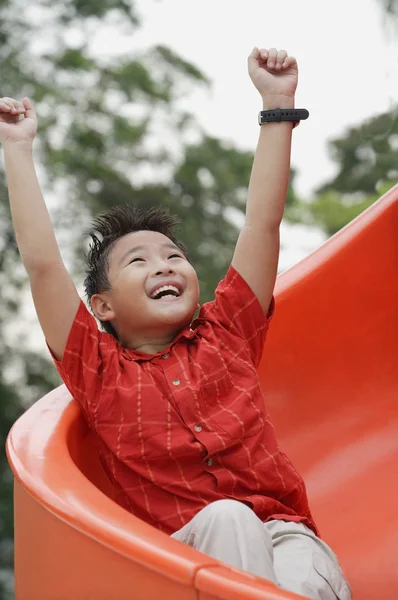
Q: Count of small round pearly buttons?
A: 4